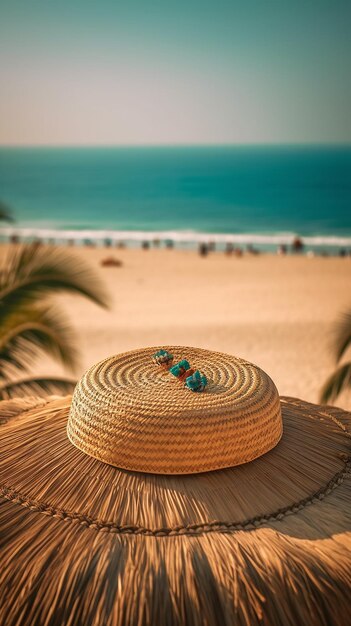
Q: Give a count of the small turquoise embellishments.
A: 3